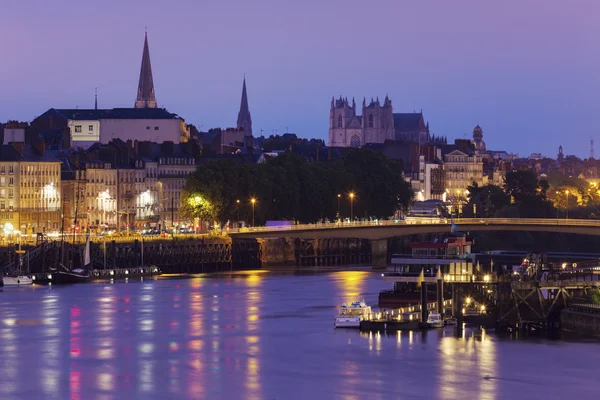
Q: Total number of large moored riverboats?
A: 1